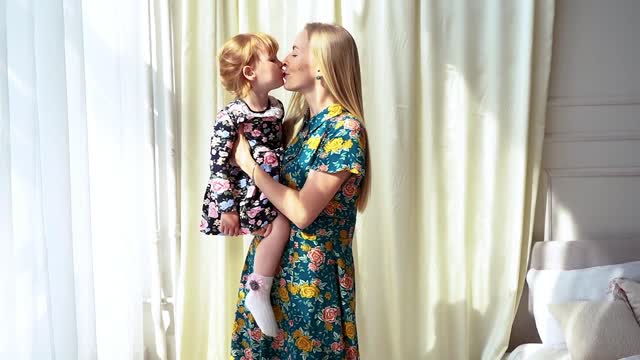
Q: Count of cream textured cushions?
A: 1